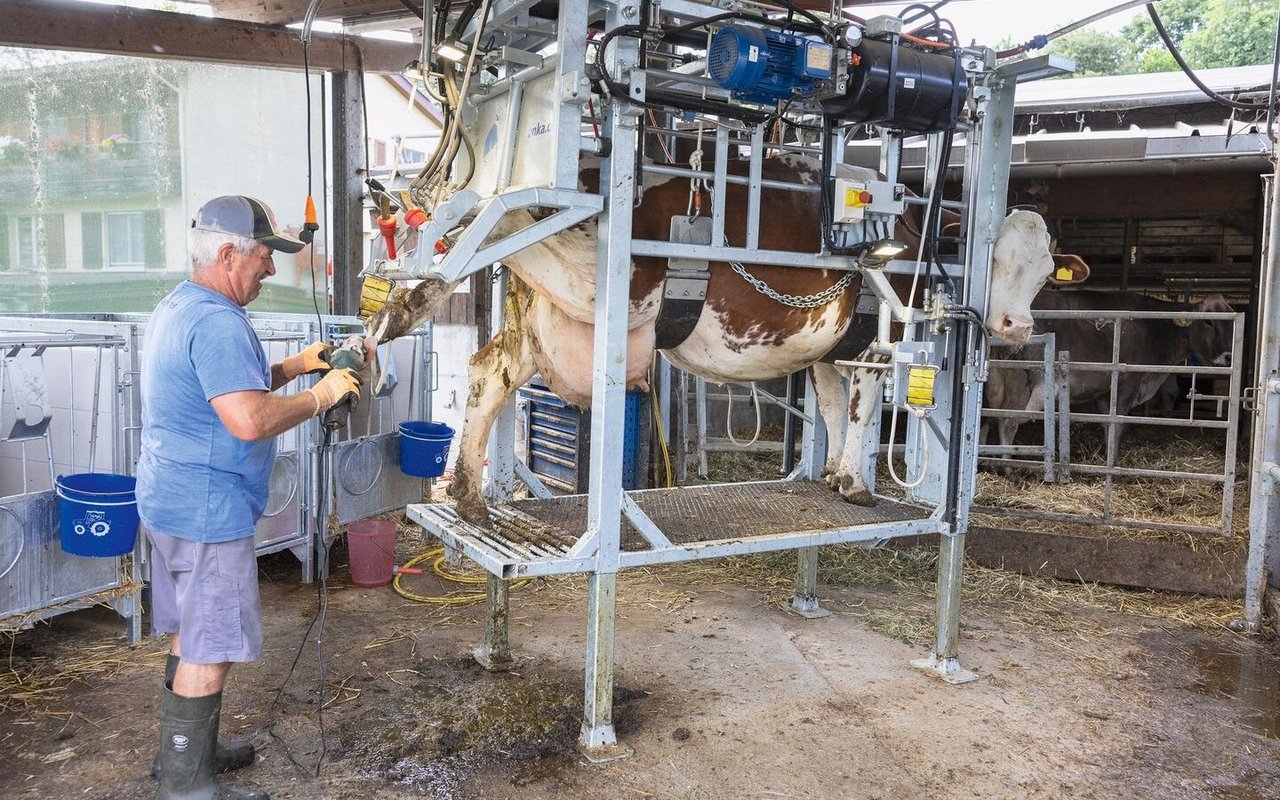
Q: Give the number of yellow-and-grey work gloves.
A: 2